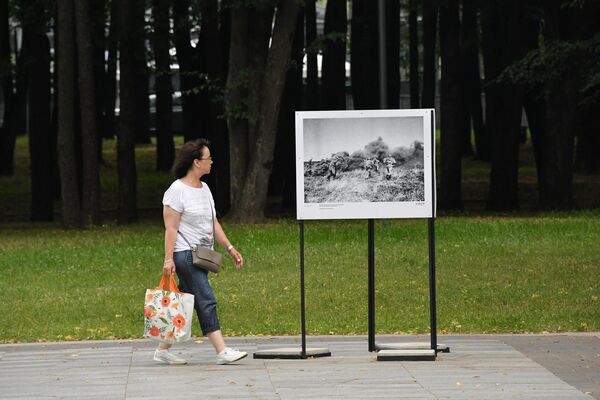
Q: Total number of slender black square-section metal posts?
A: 3